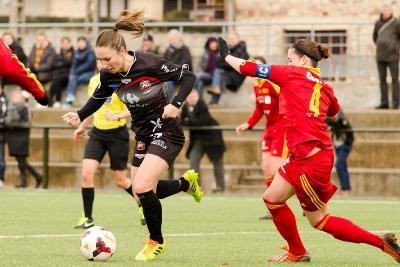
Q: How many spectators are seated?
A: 8